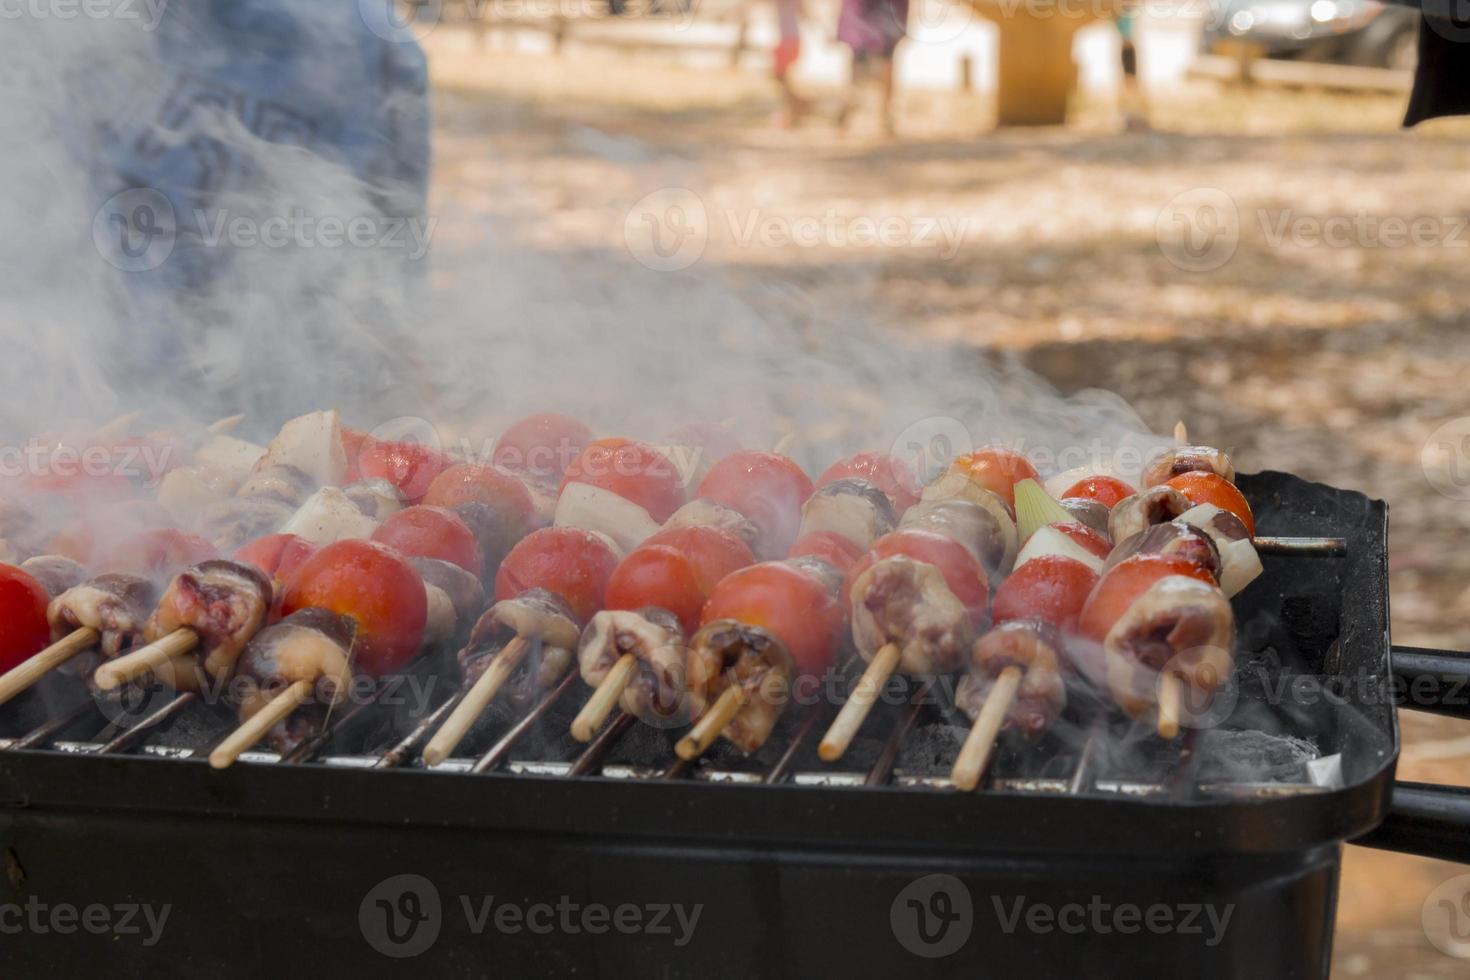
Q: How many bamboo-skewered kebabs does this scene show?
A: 9